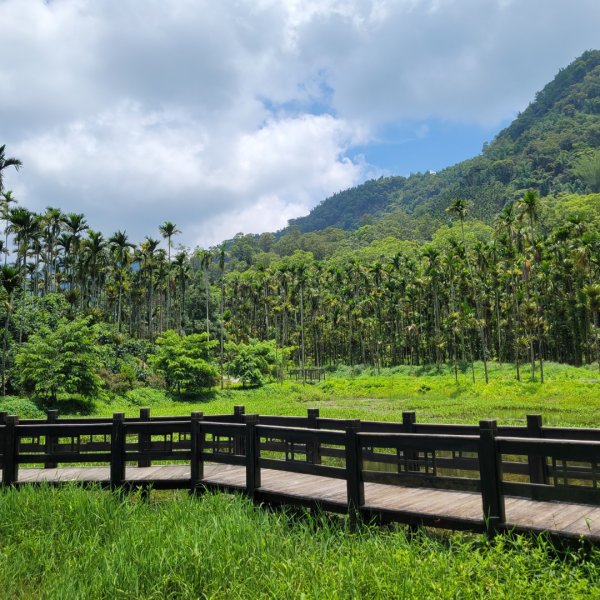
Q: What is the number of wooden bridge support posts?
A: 13